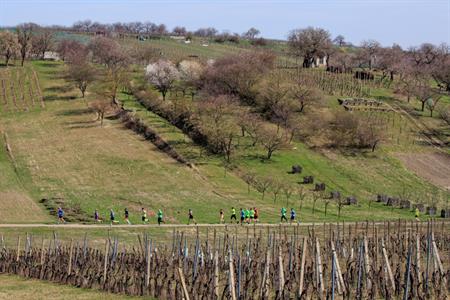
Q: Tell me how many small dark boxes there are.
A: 11